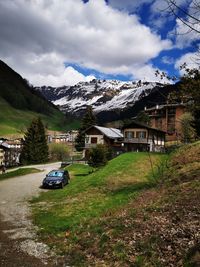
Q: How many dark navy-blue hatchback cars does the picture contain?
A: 1